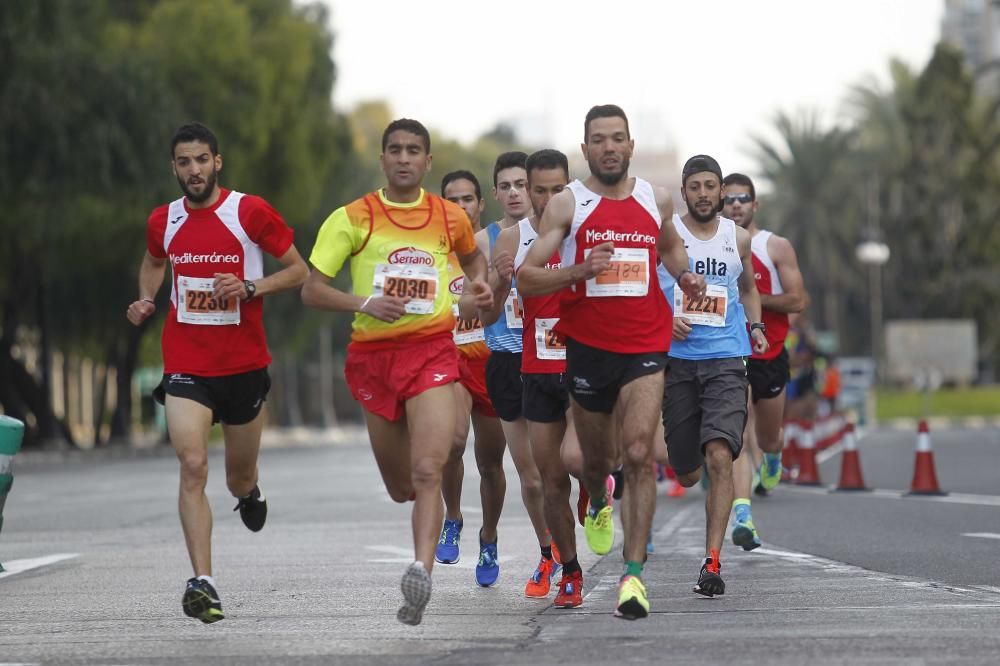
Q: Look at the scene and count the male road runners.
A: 8